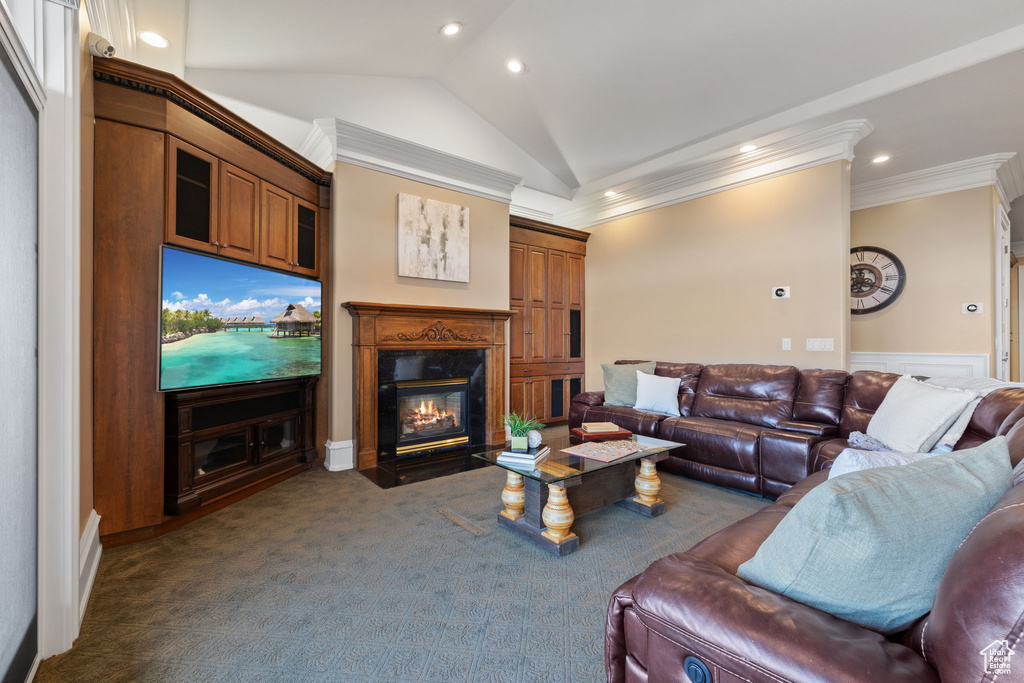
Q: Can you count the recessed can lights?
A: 6